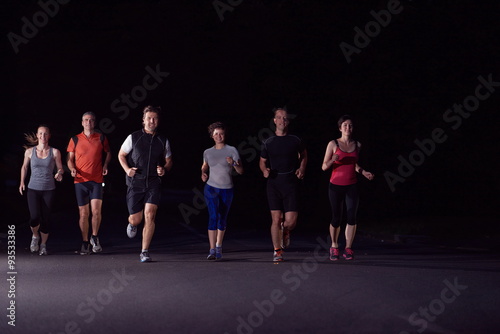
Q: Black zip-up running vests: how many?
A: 1